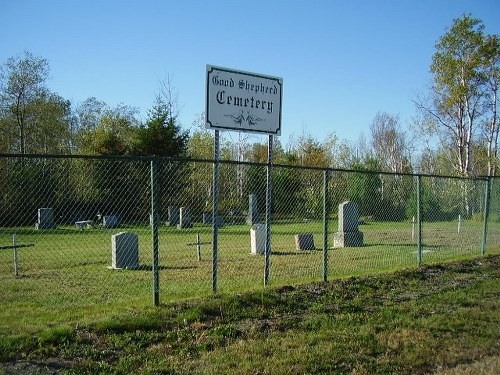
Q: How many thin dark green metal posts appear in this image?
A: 4